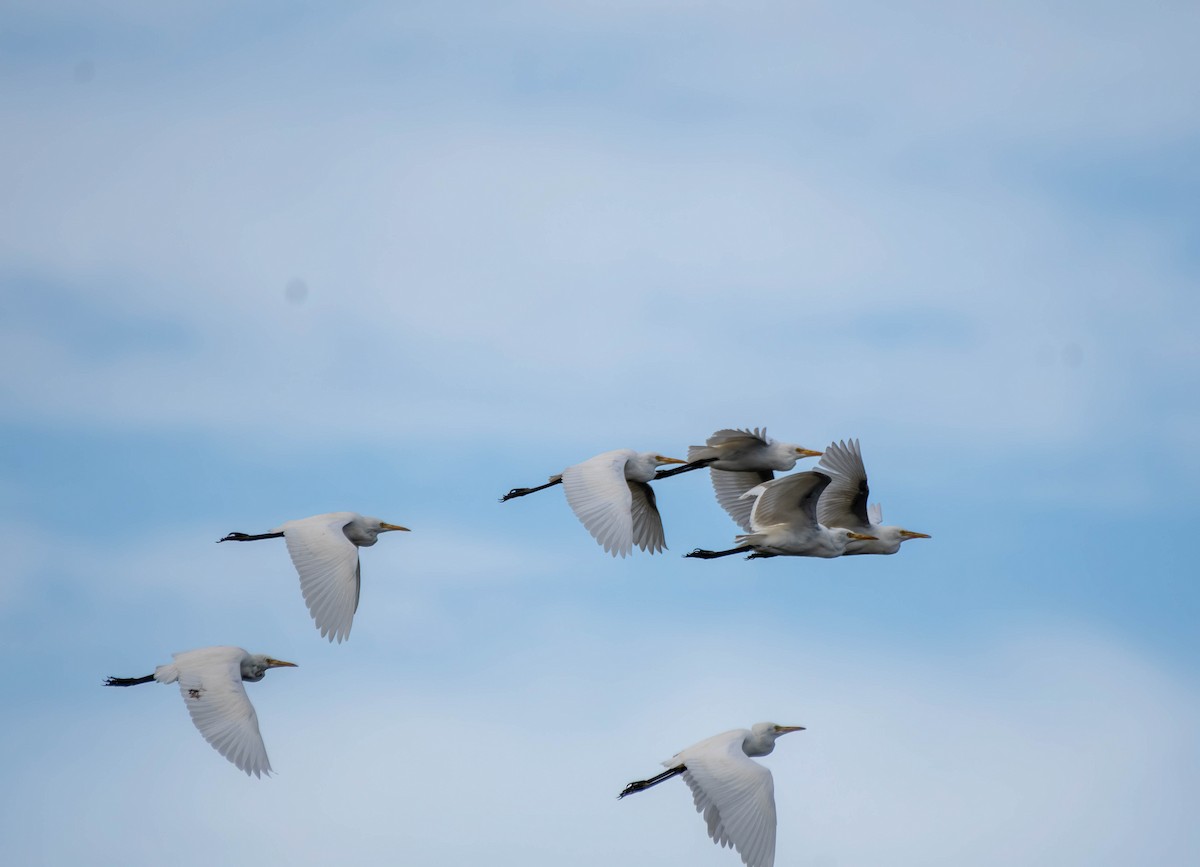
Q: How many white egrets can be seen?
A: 7